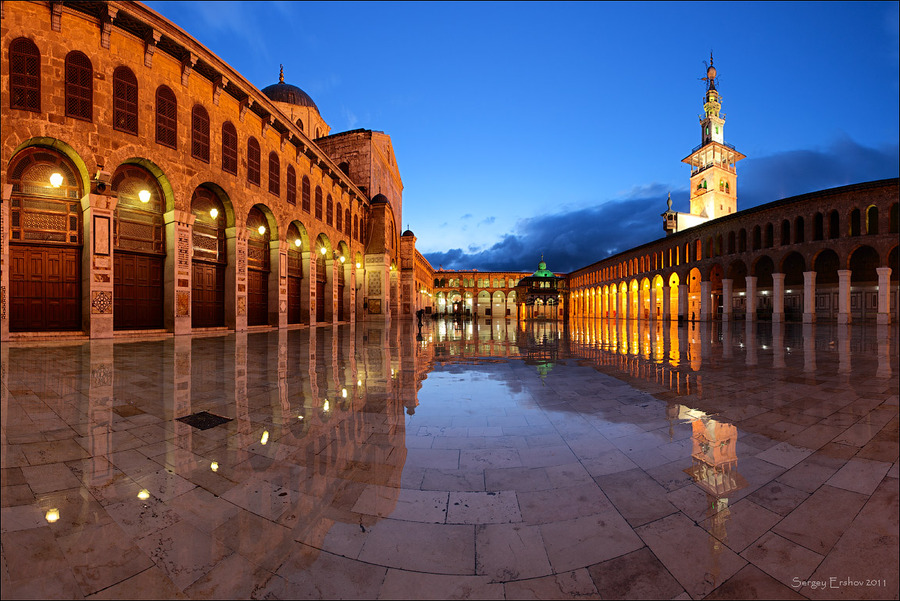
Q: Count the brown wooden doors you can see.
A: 7